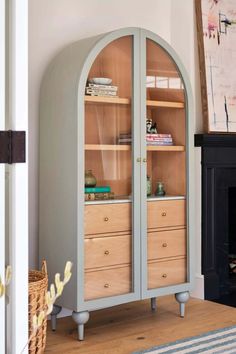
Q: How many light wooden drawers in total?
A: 6